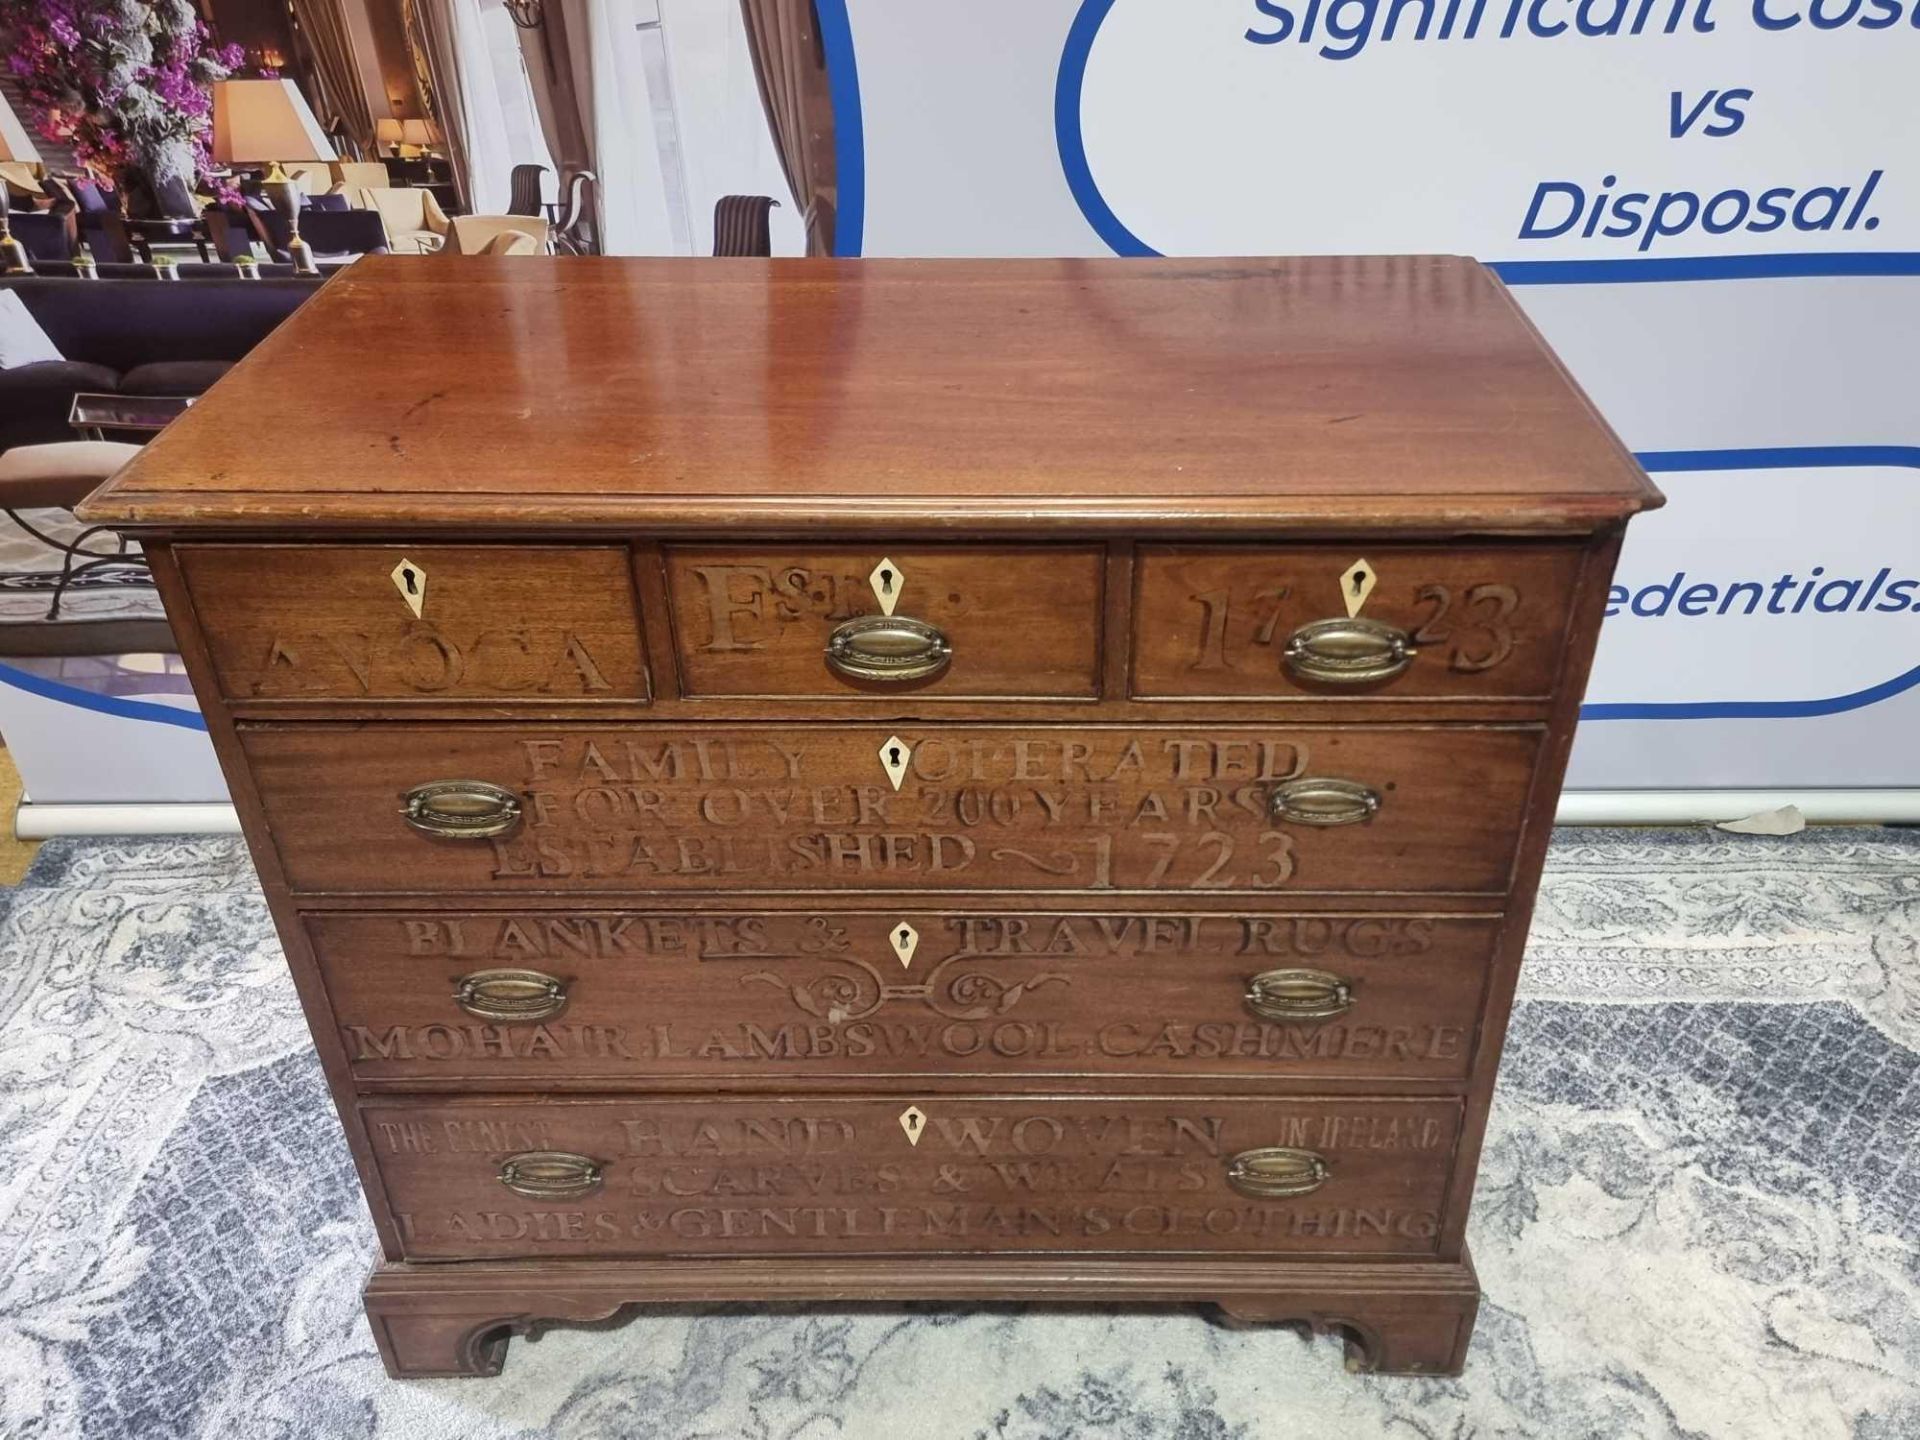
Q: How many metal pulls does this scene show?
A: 8